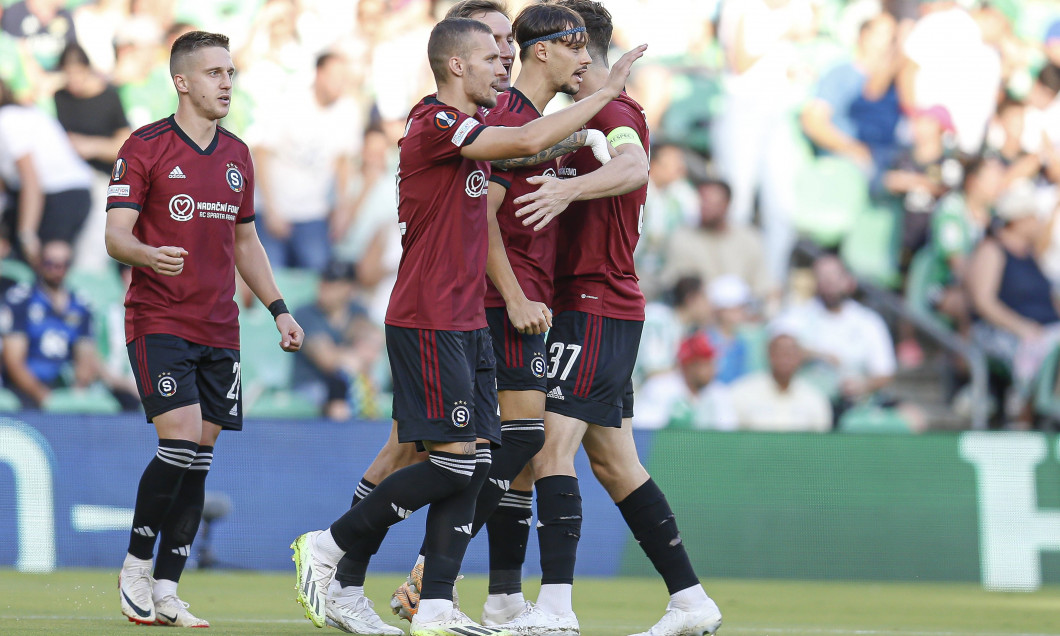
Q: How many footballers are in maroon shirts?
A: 5